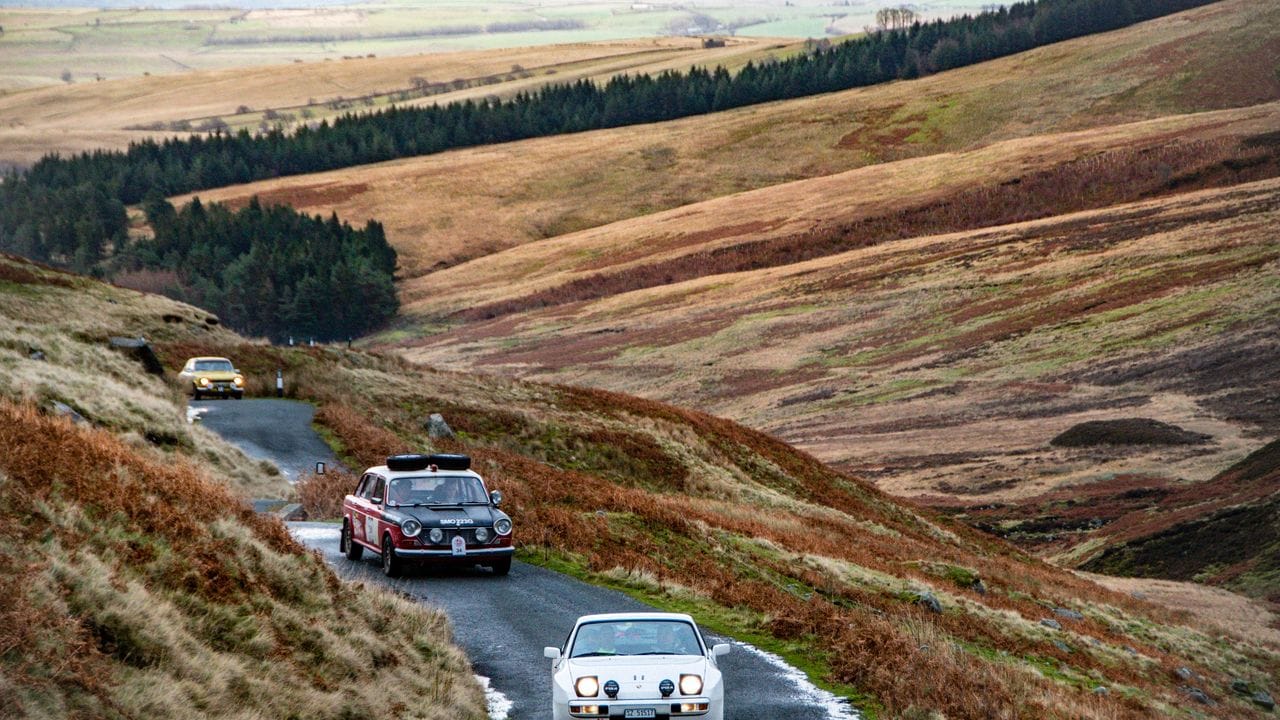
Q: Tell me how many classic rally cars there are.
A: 3